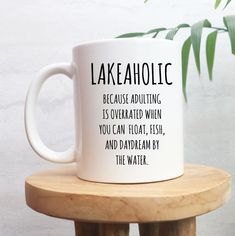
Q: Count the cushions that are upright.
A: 0